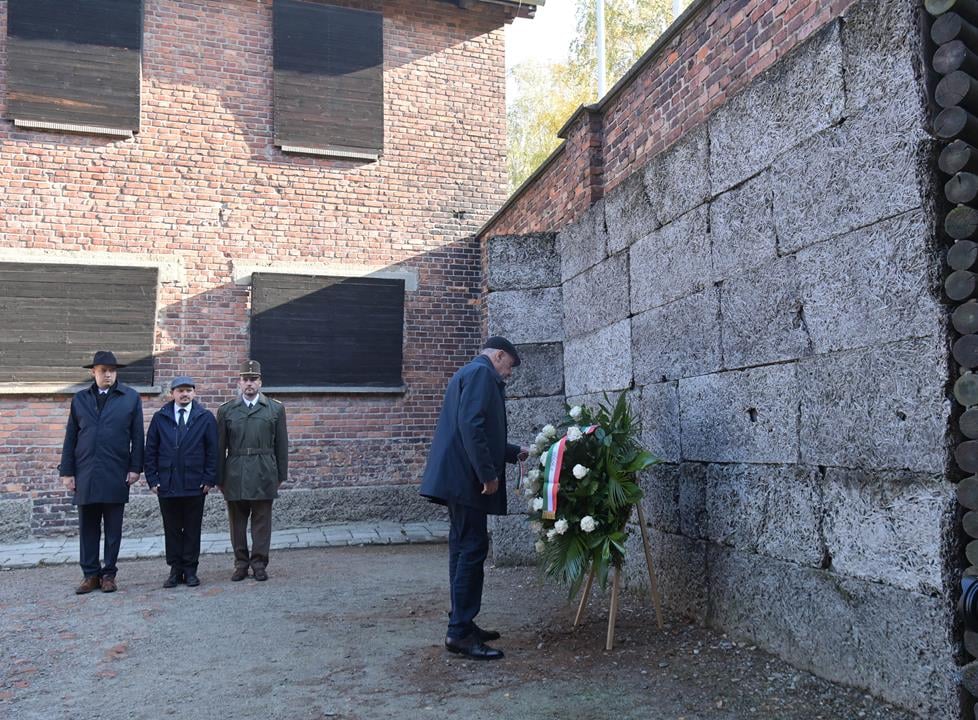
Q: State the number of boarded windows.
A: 4